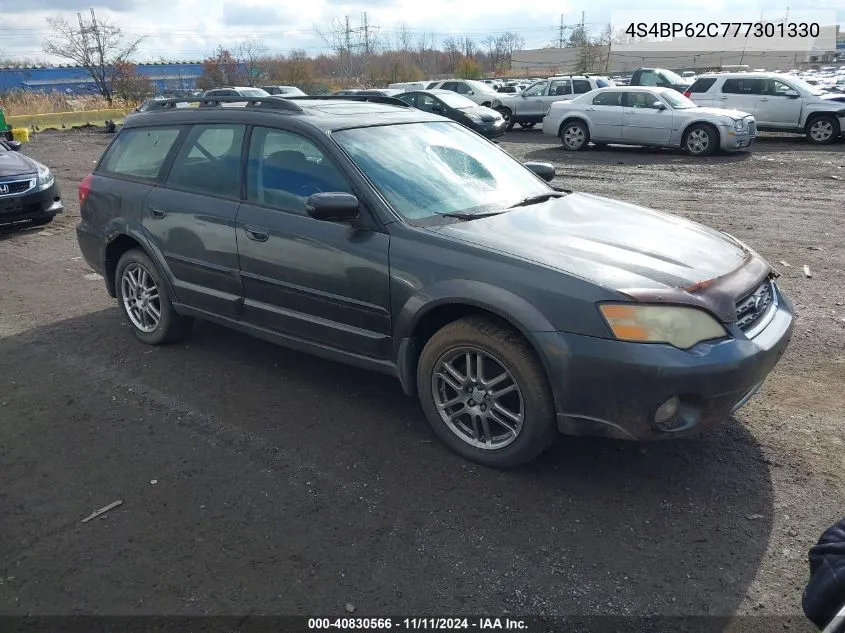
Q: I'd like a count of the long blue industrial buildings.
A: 1